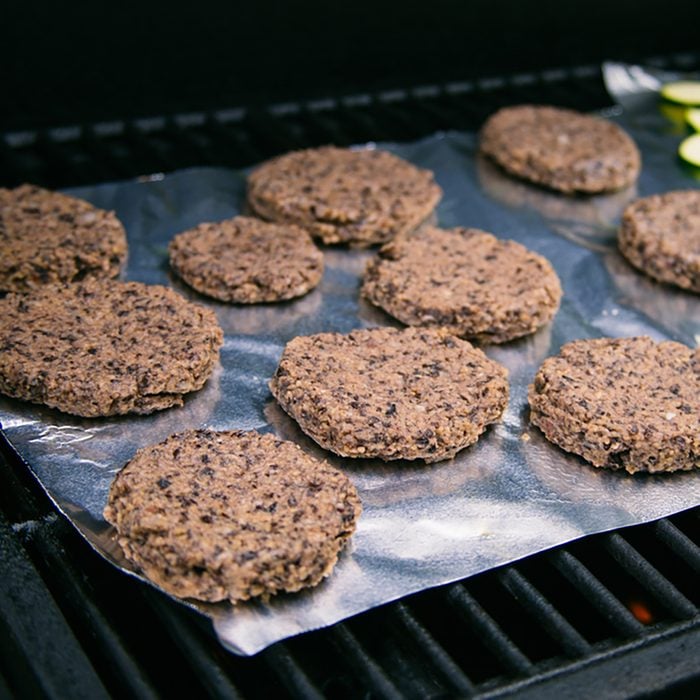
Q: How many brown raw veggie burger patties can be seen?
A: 10